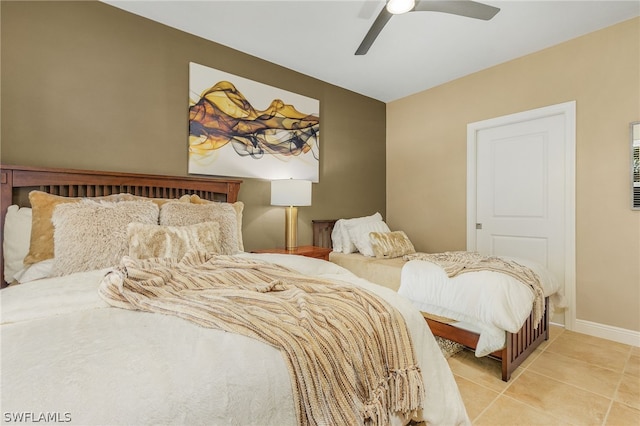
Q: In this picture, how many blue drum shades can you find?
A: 0